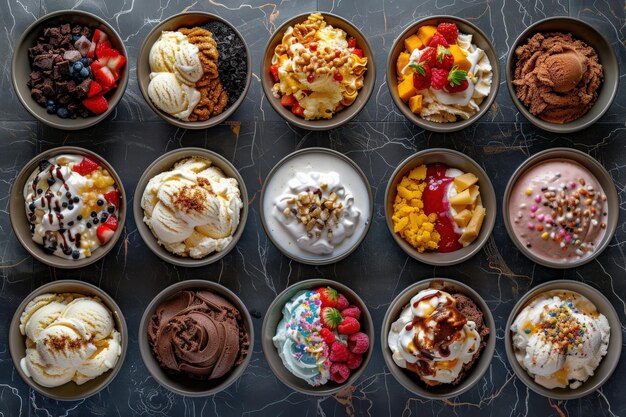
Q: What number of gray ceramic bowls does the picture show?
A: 15